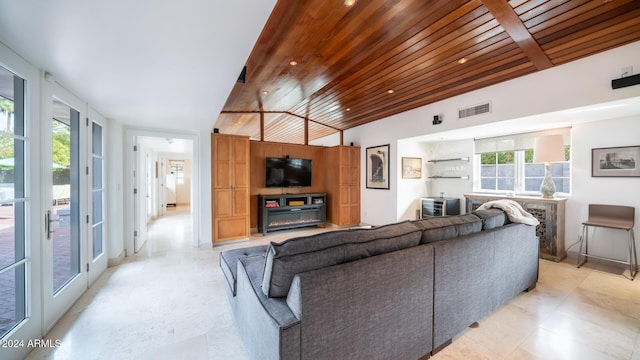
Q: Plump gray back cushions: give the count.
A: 3